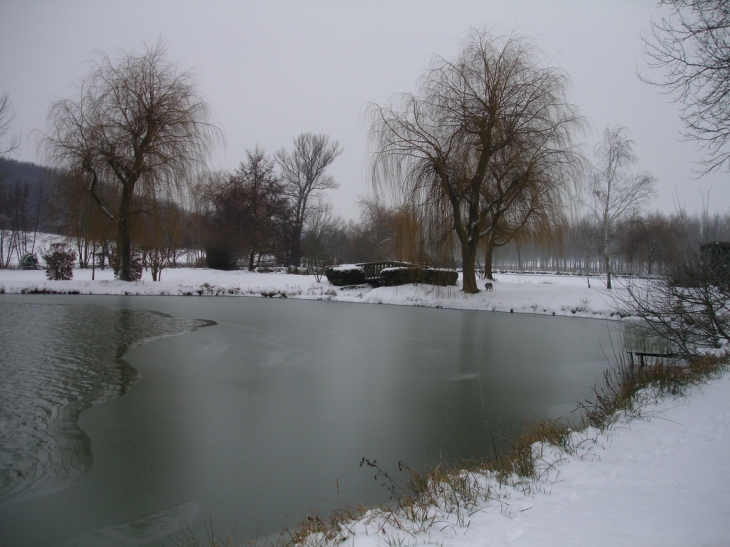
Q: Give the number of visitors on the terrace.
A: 0